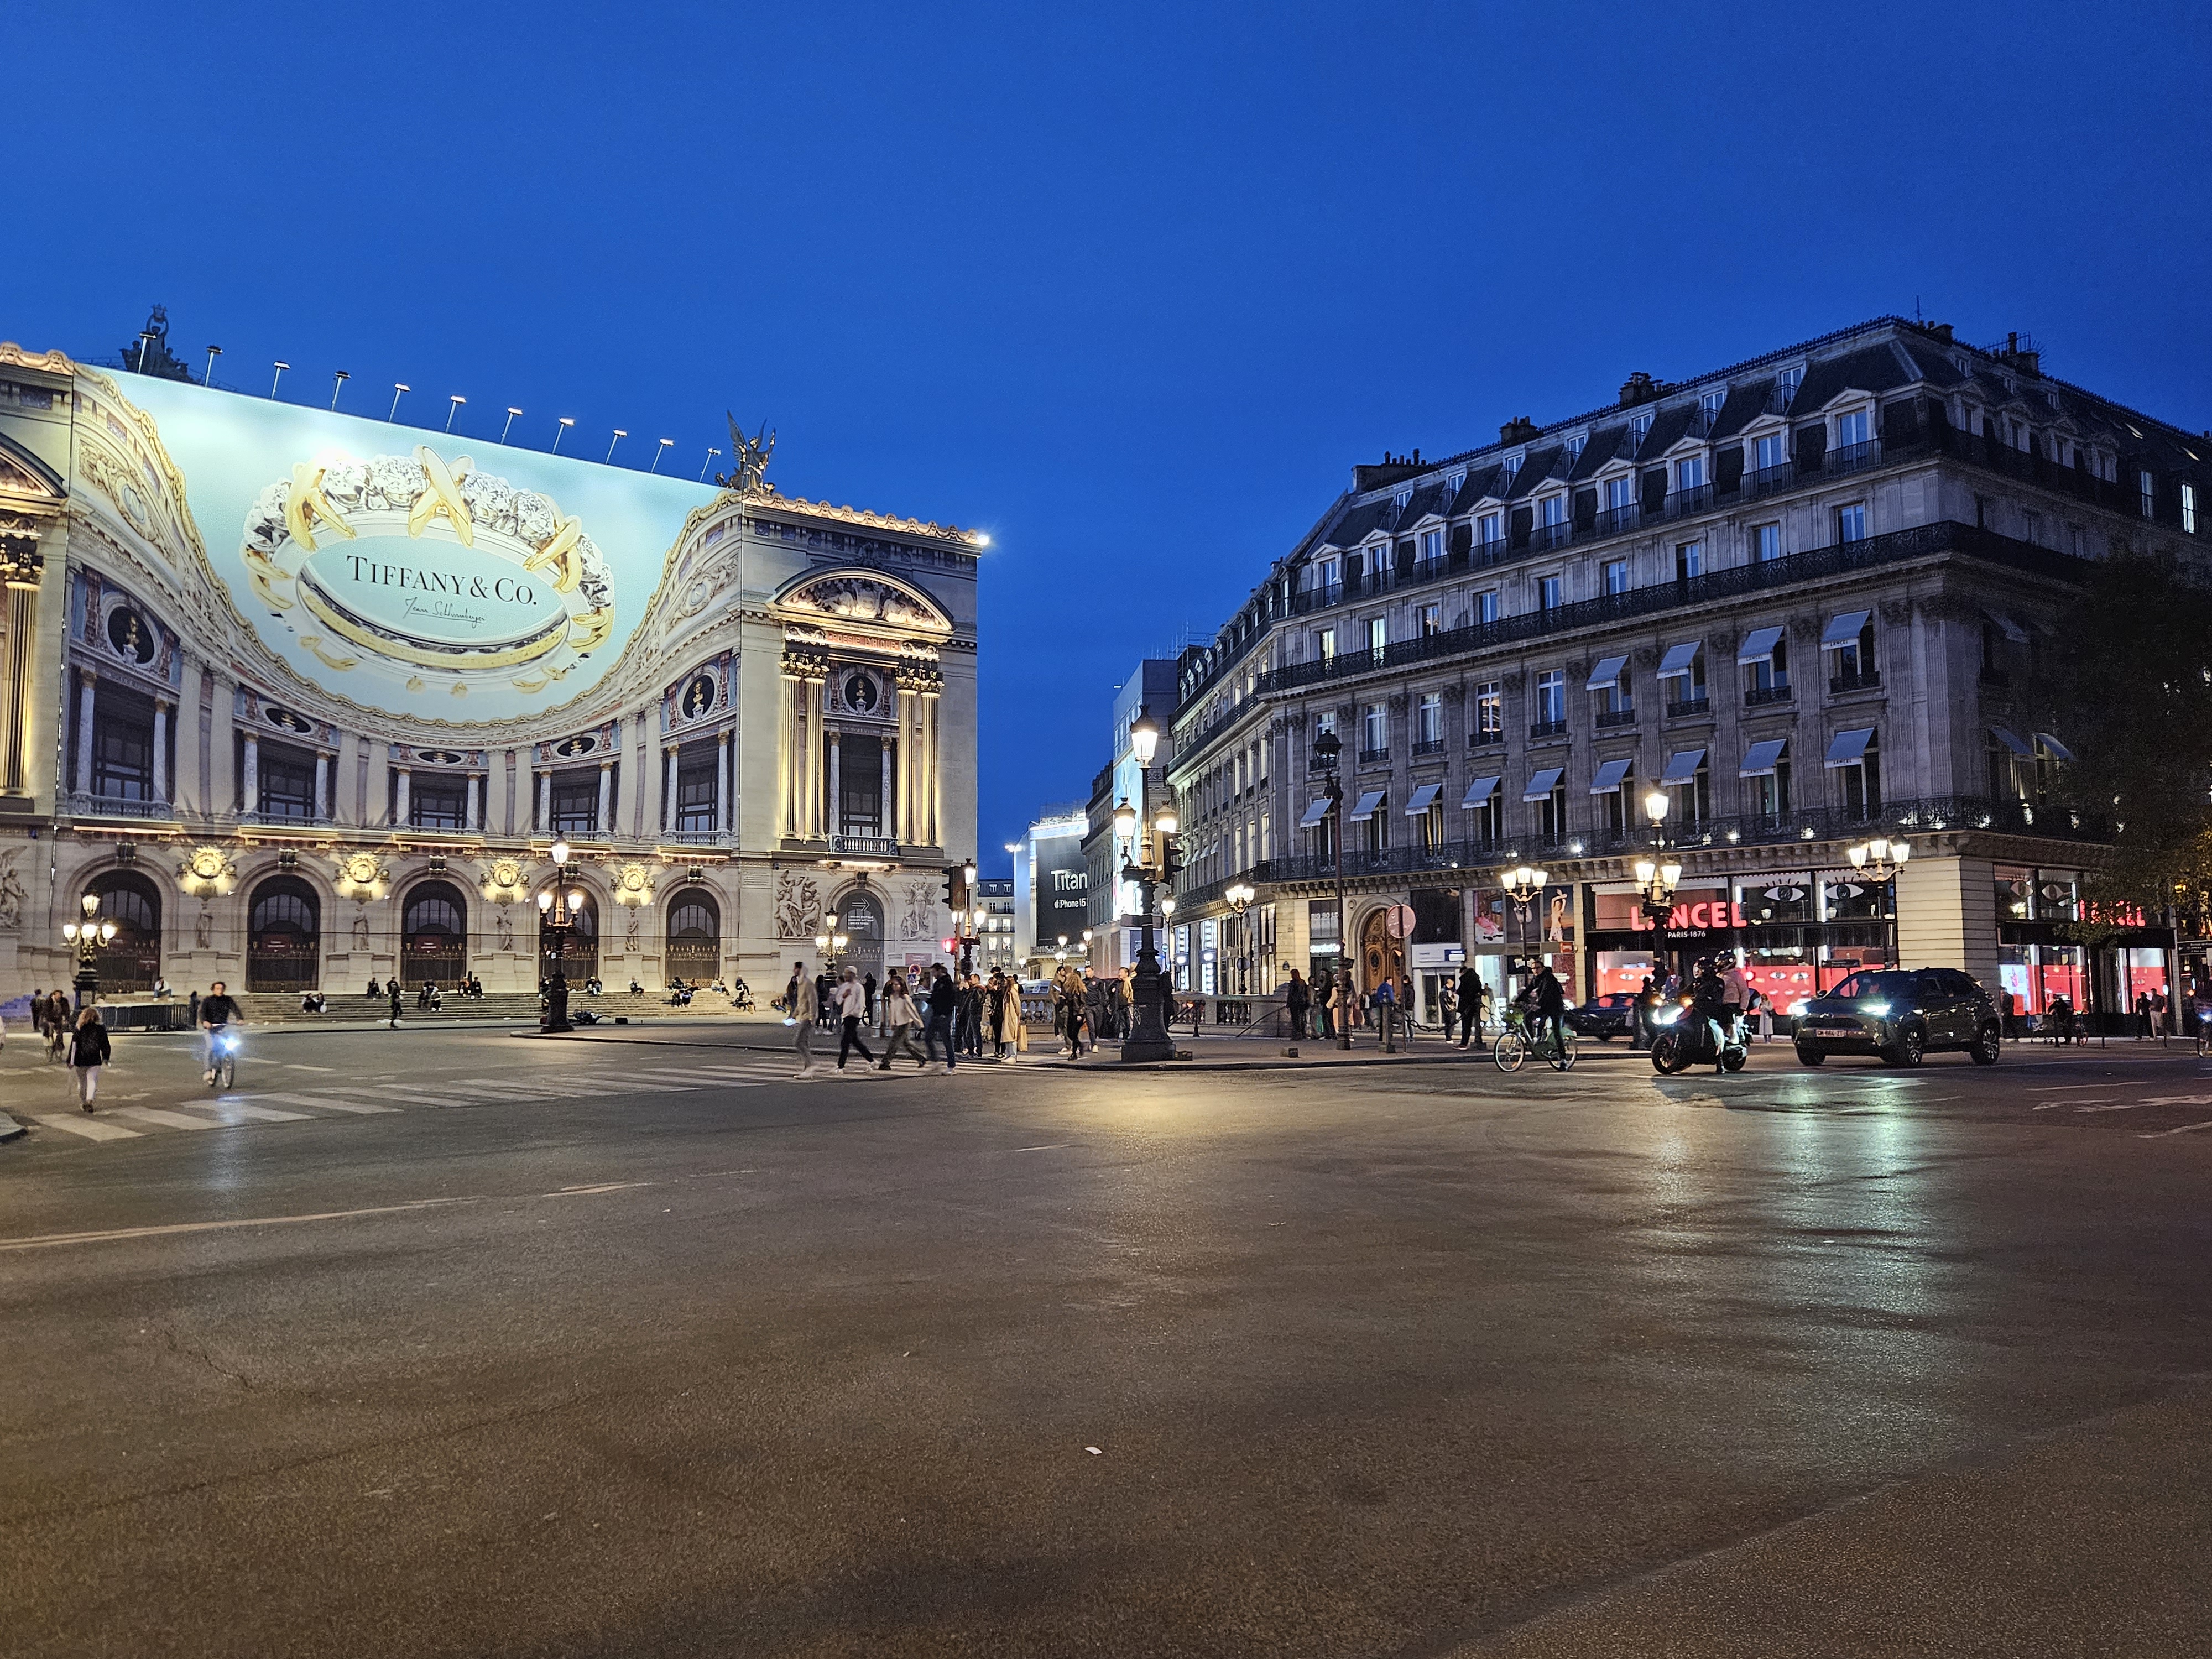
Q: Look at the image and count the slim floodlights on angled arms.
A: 11